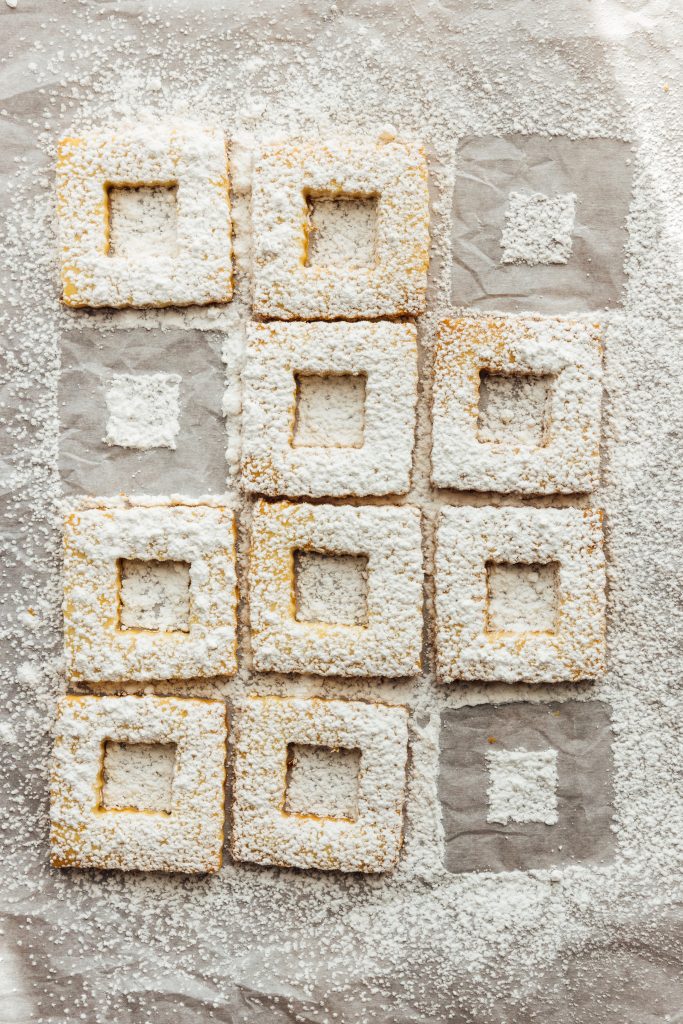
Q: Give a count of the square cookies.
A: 9